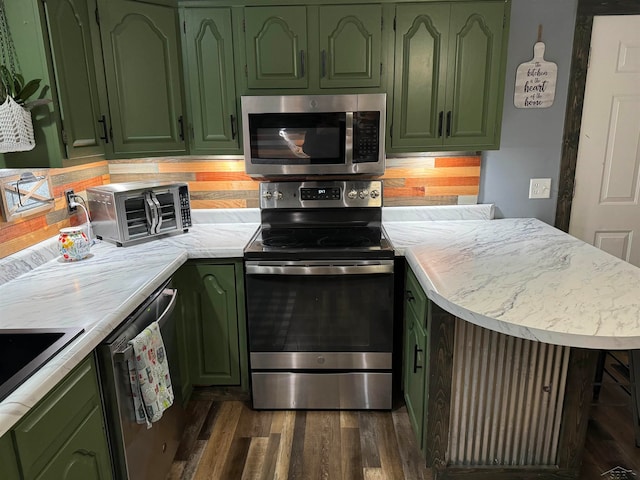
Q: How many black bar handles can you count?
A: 9